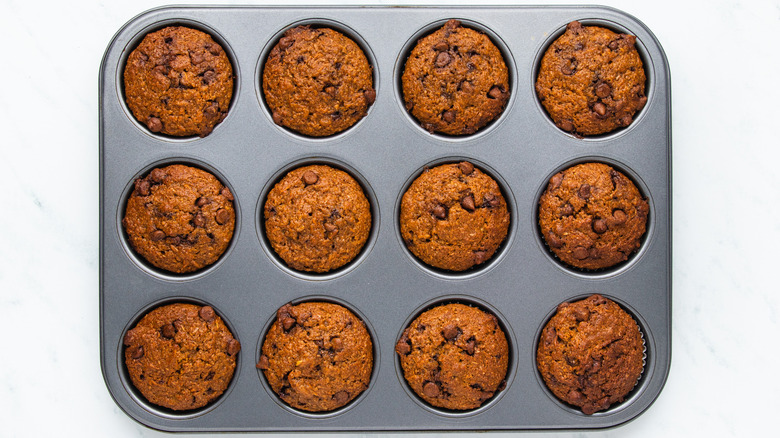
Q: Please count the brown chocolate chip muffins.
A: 12